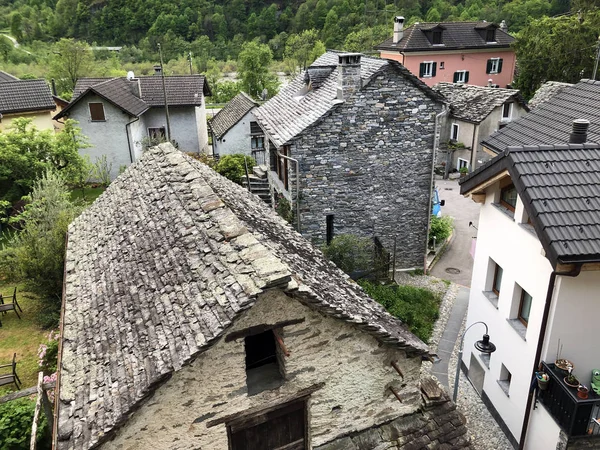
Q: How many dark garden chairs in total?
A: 2